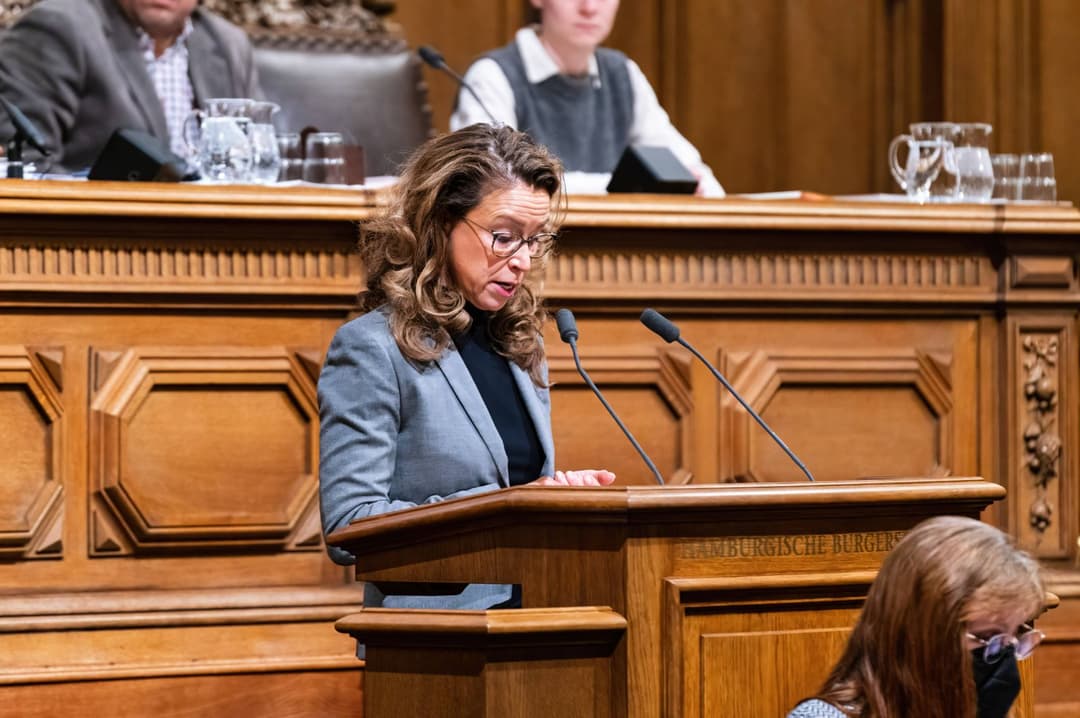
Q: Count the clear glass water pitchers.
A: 4